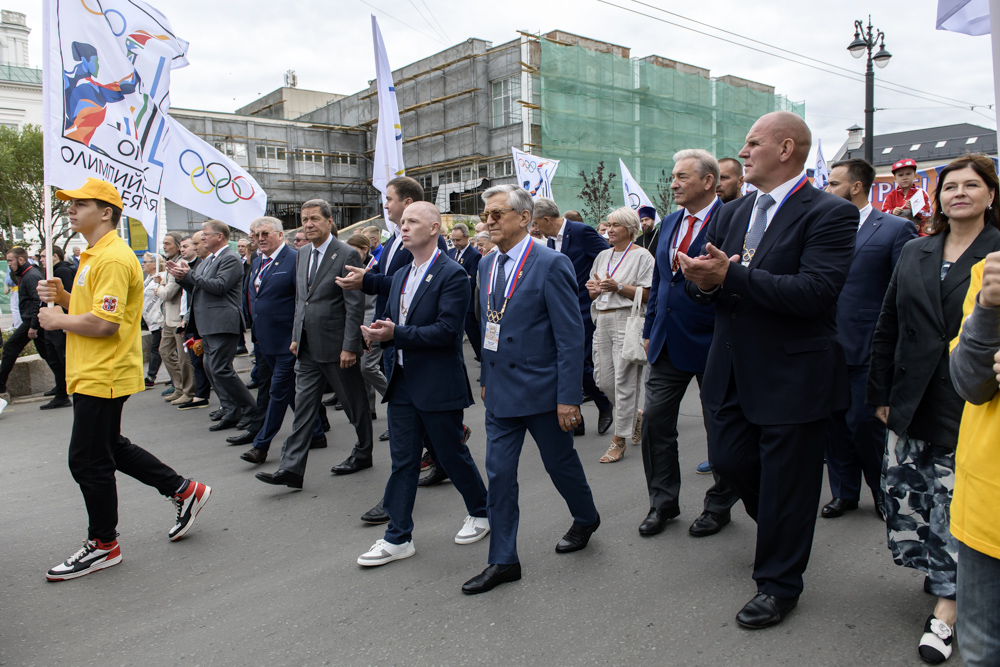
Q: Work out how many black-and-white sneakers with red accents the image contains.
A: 2